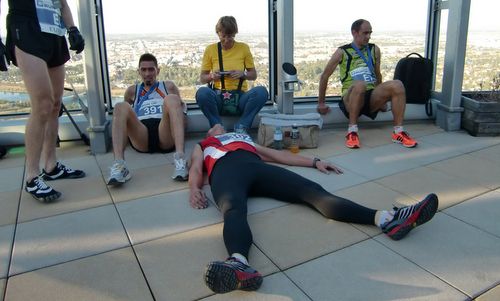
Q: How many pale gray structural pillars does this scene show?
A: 3